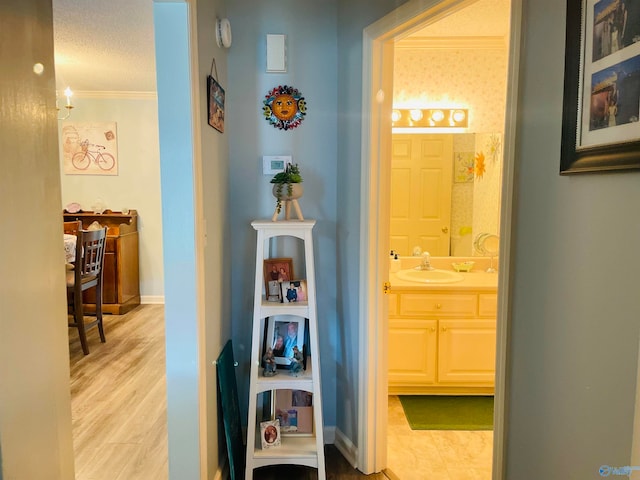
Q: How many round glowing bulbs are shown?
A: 4